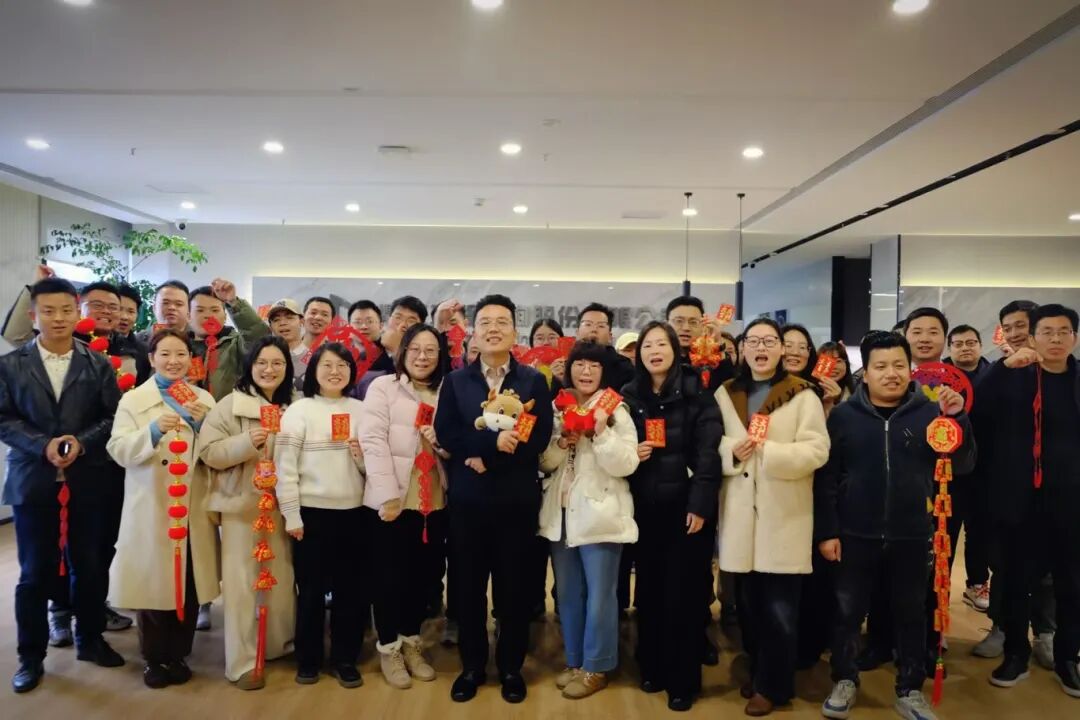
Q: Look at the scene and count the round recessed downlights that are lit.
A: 12